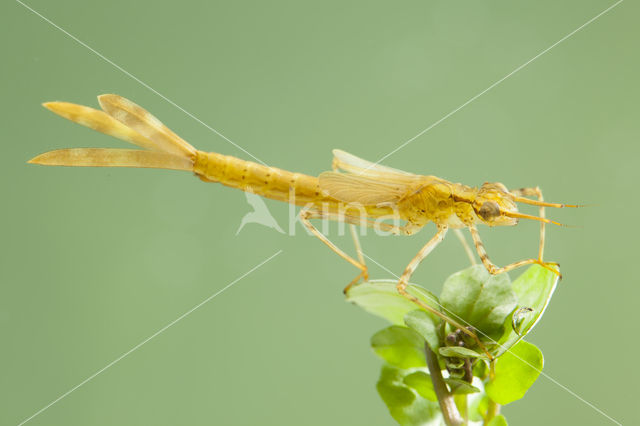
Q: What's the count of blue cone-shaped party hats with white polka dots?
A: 0